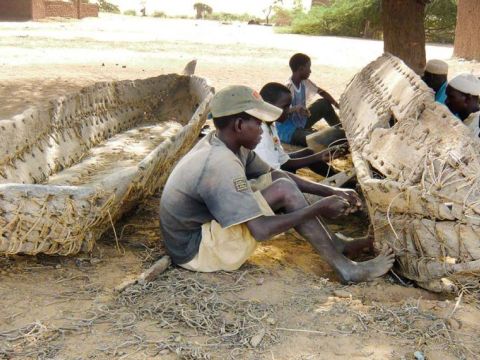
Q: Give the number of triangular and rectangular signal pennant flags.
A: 0